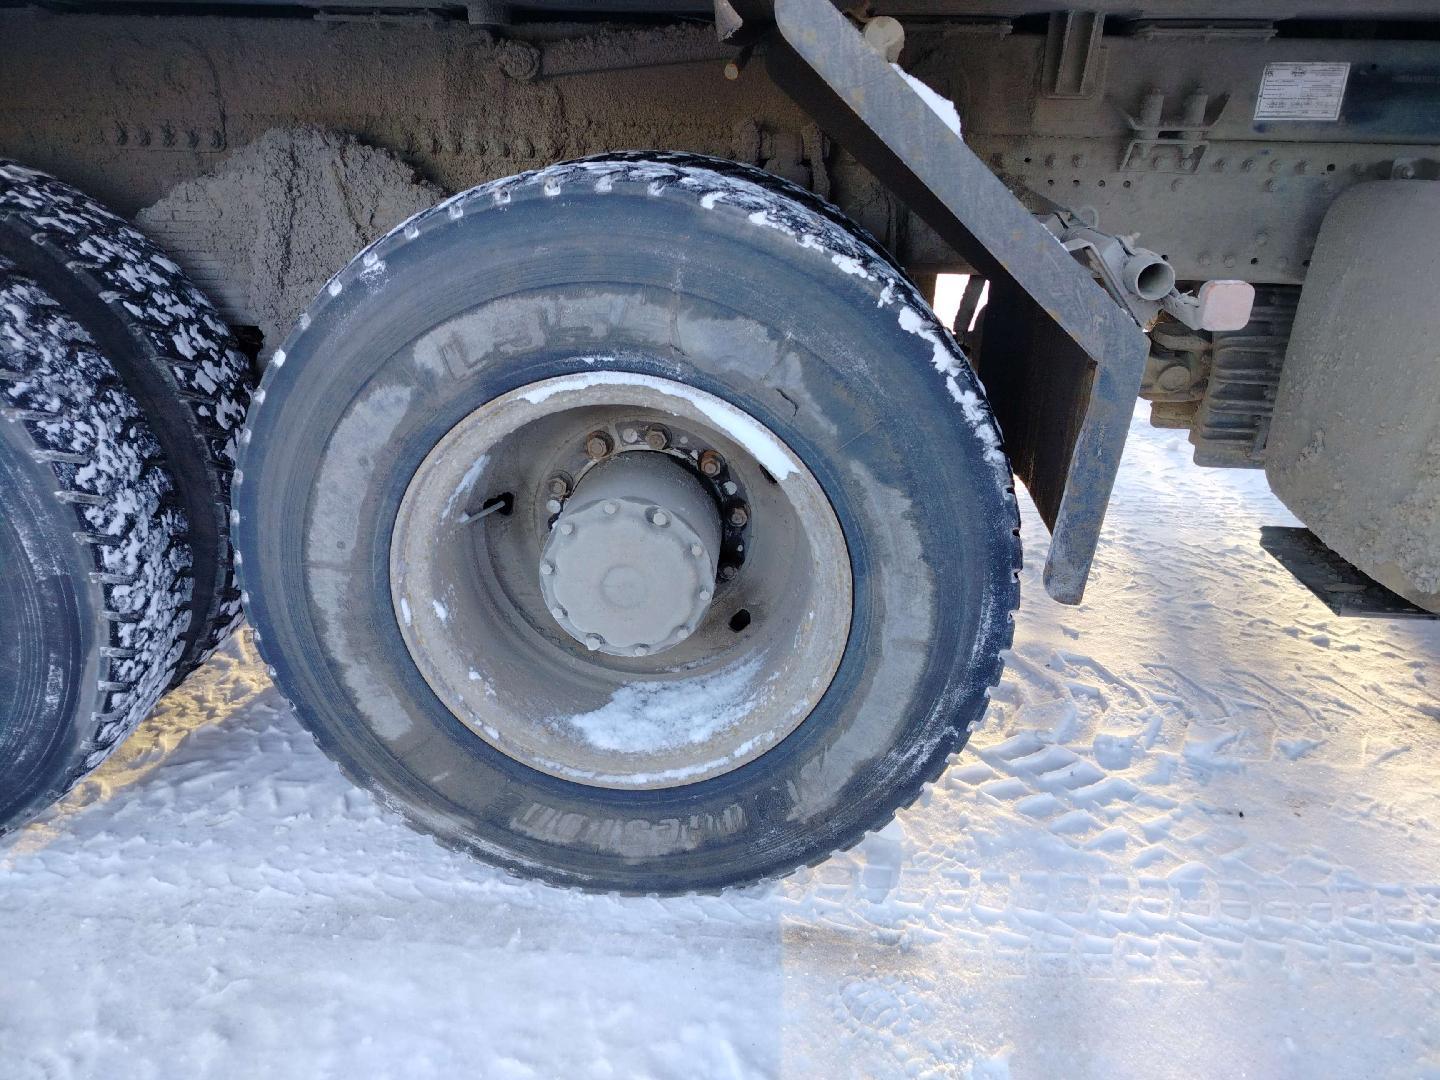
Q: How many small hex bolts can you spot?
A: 10